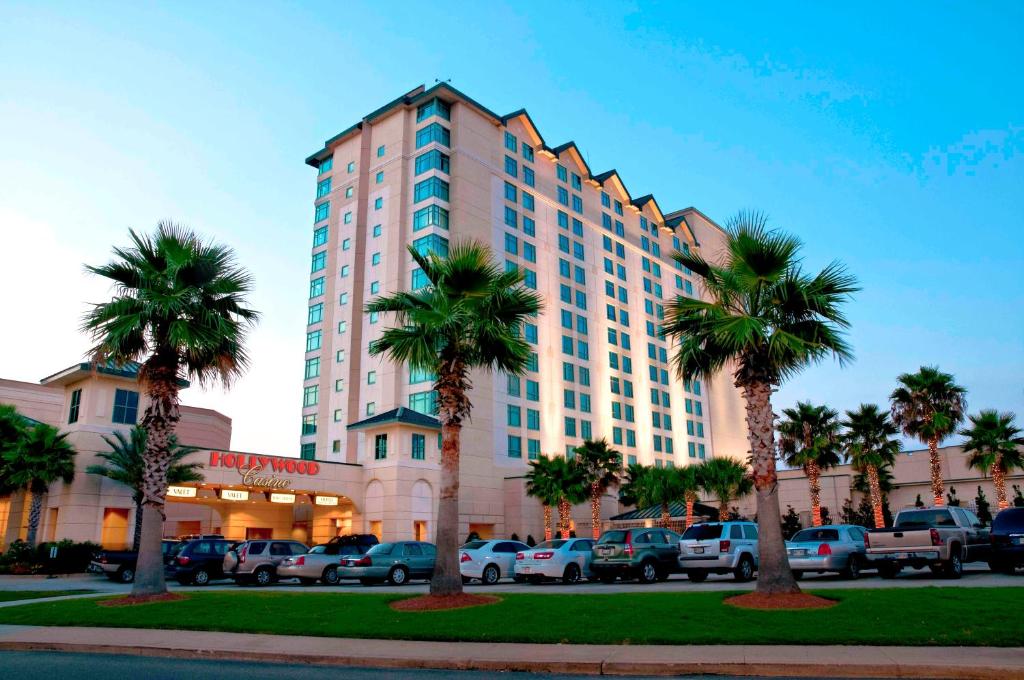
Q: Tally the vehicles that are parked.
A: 13